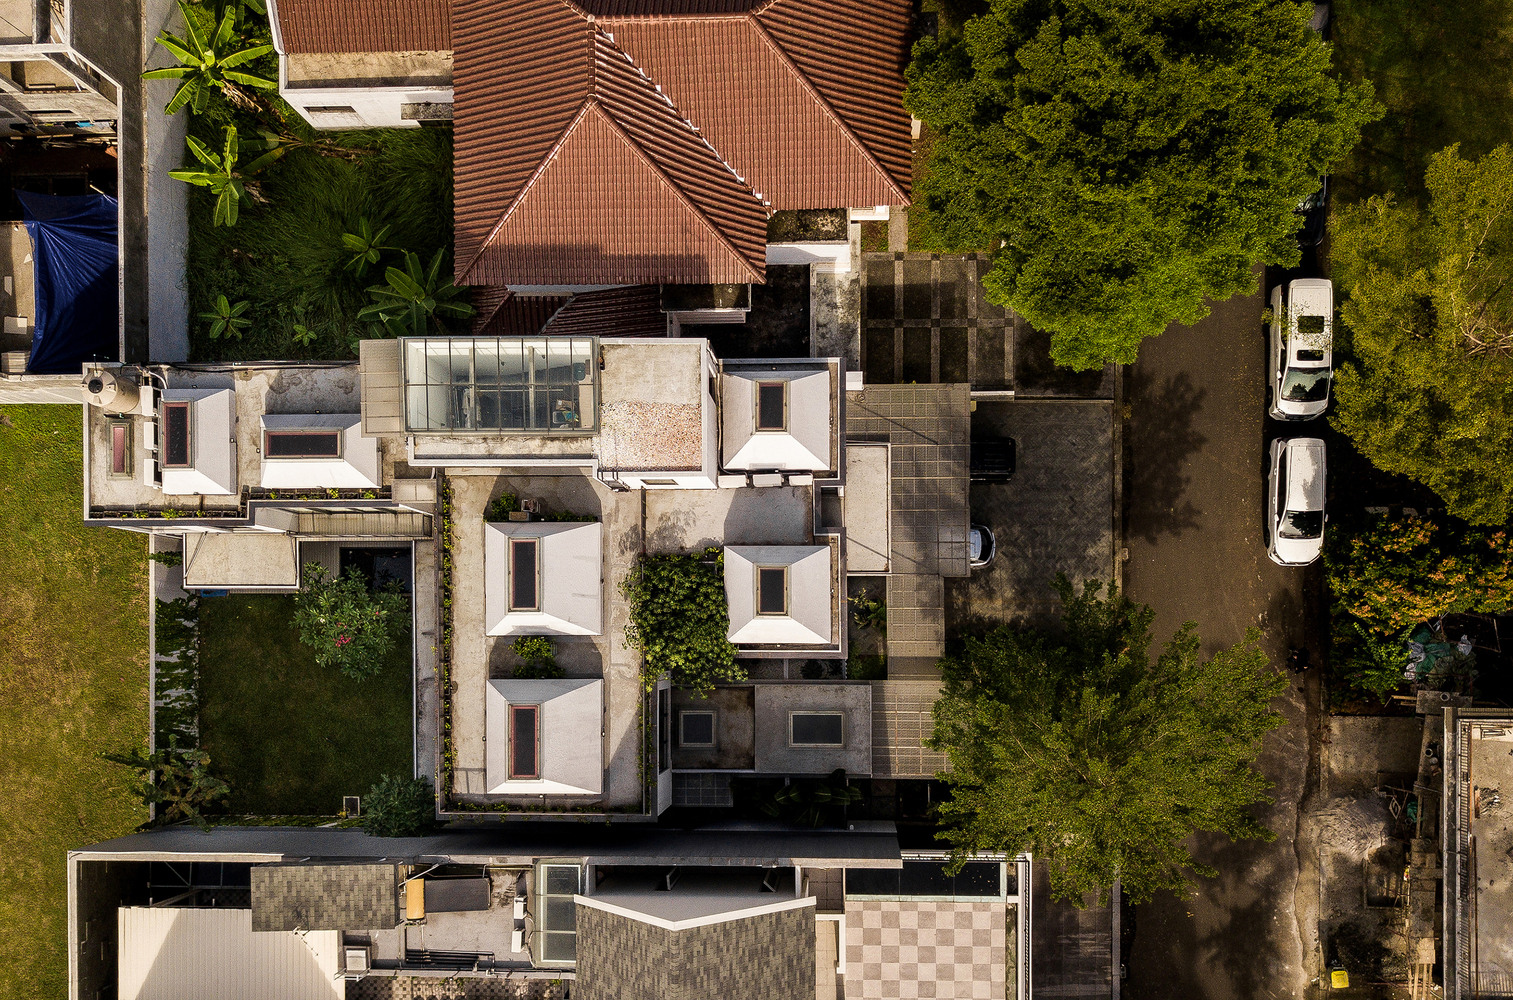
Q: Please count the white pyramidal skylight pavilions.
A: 6